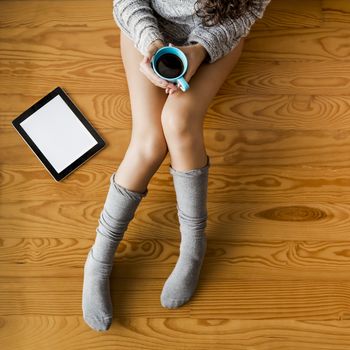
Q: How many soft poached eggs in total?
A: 0